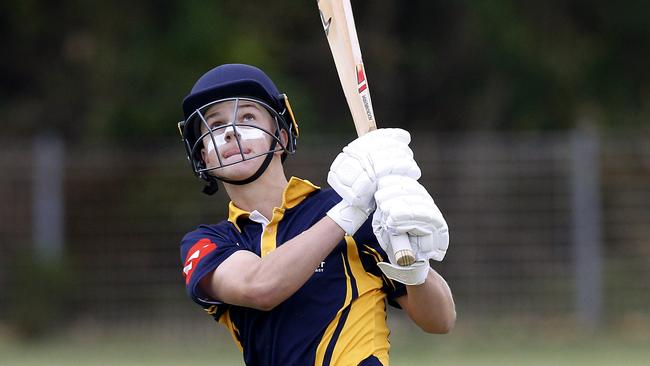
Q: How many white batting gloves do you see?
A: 2